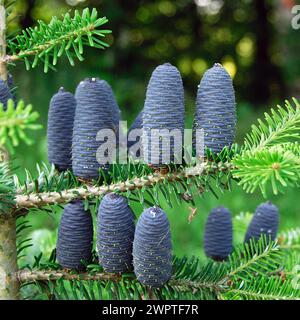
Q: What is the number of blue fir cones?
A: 12